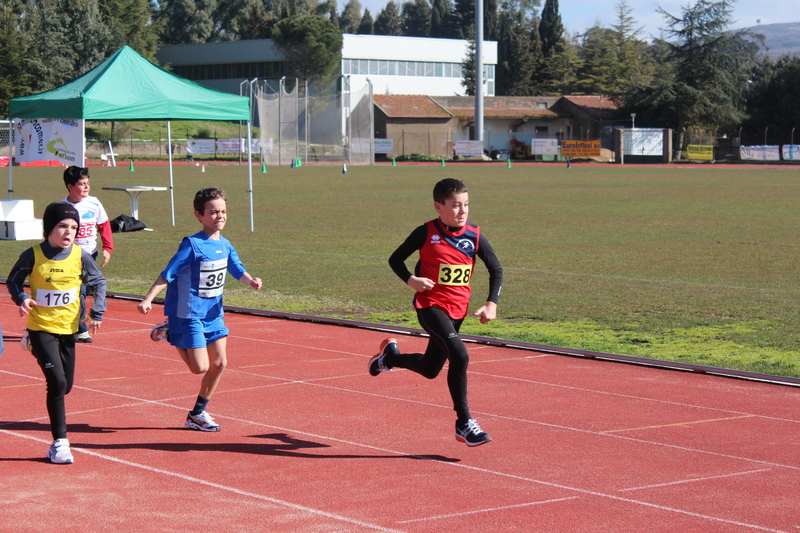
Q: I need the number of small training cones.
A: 11